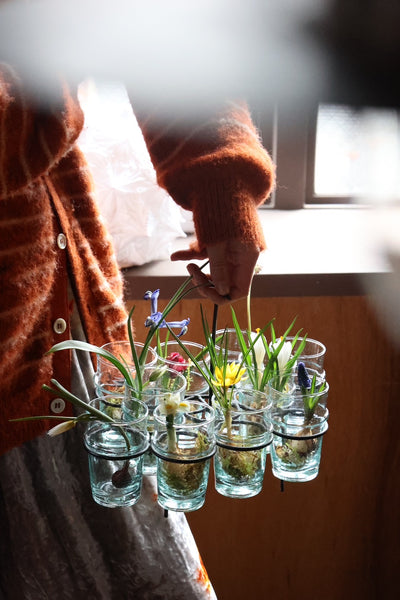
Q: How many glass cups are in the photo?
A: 10